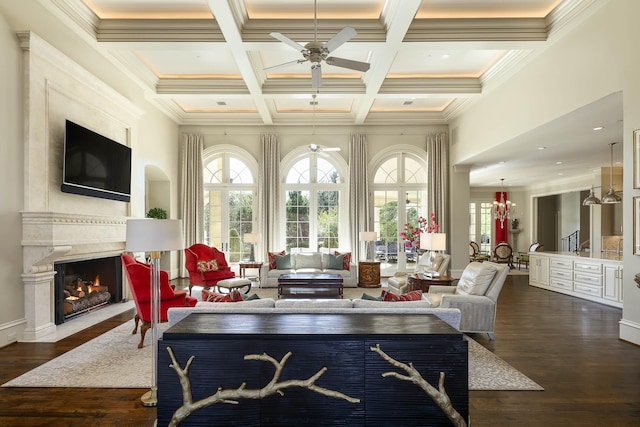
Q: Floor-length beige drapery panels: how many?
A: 4